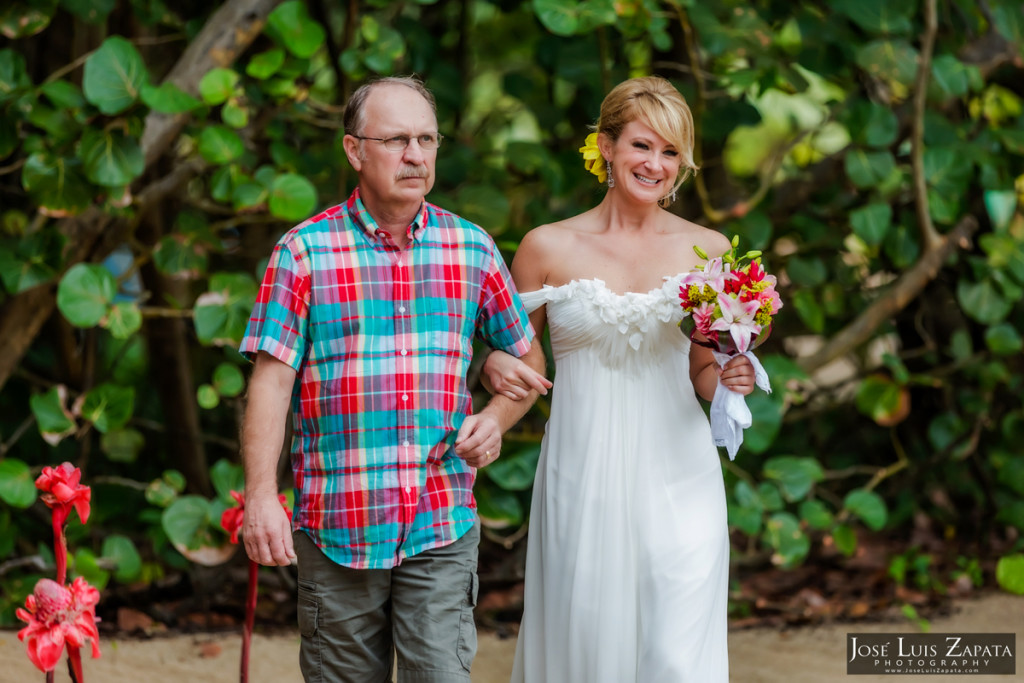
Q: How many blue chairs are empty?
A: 0